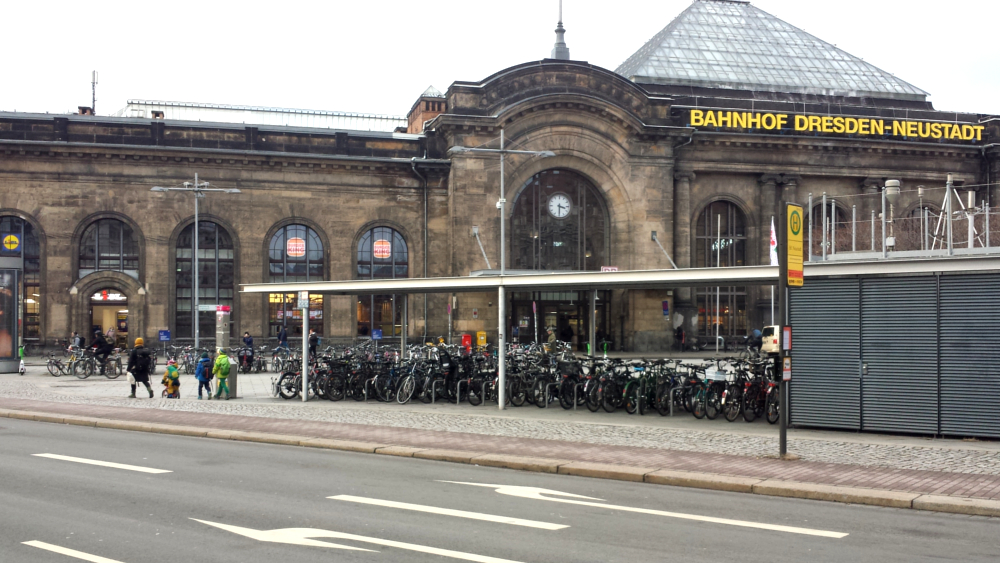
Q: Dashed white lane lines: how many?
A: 3